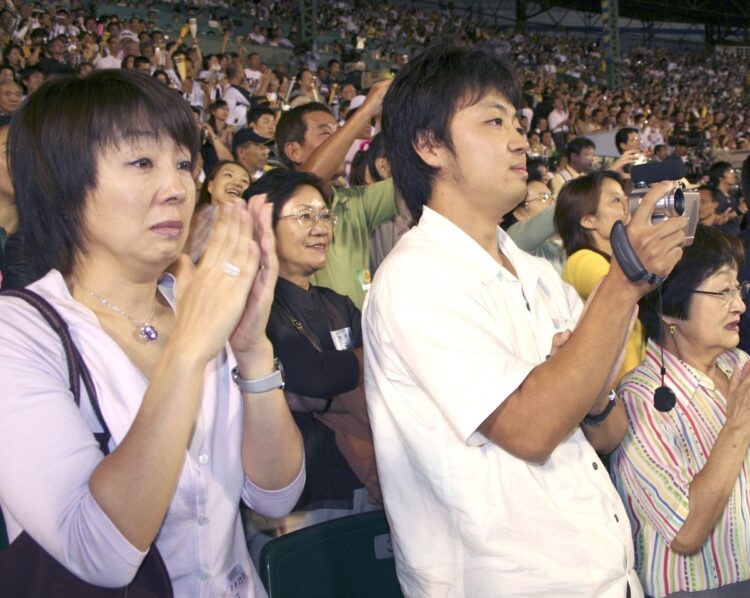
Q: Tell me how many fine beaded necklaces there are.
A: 1